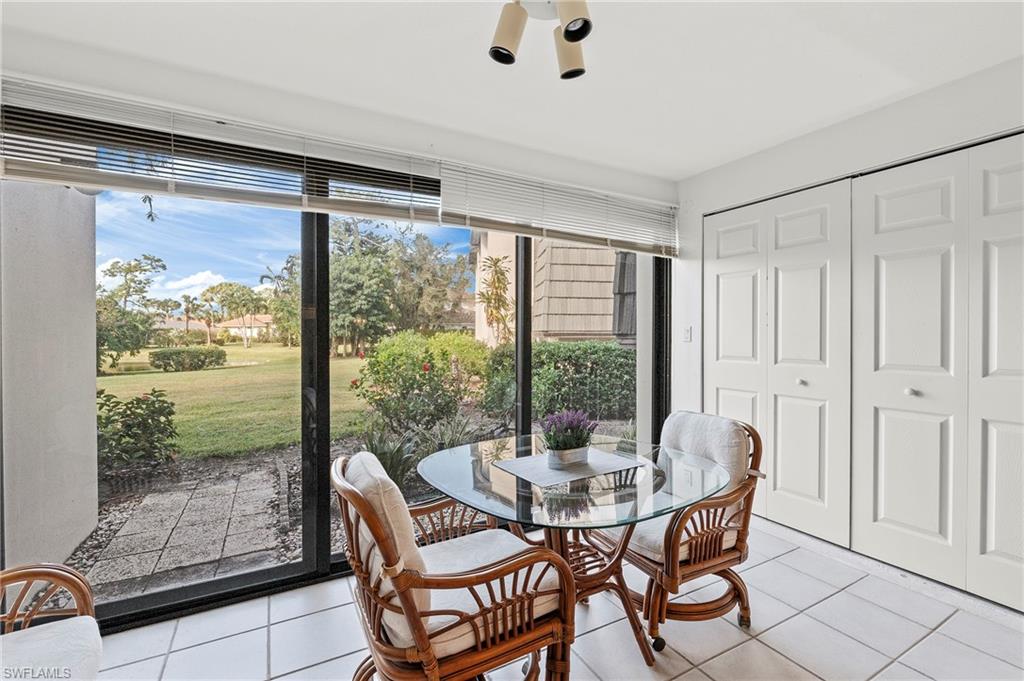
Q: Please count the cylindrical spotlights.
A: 3